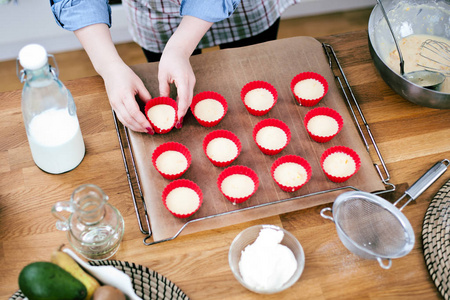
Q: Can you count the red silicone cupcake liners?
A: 12